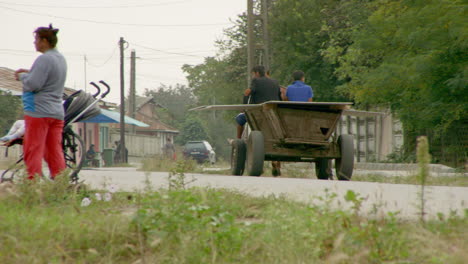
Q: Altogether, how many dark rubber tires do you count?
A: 4